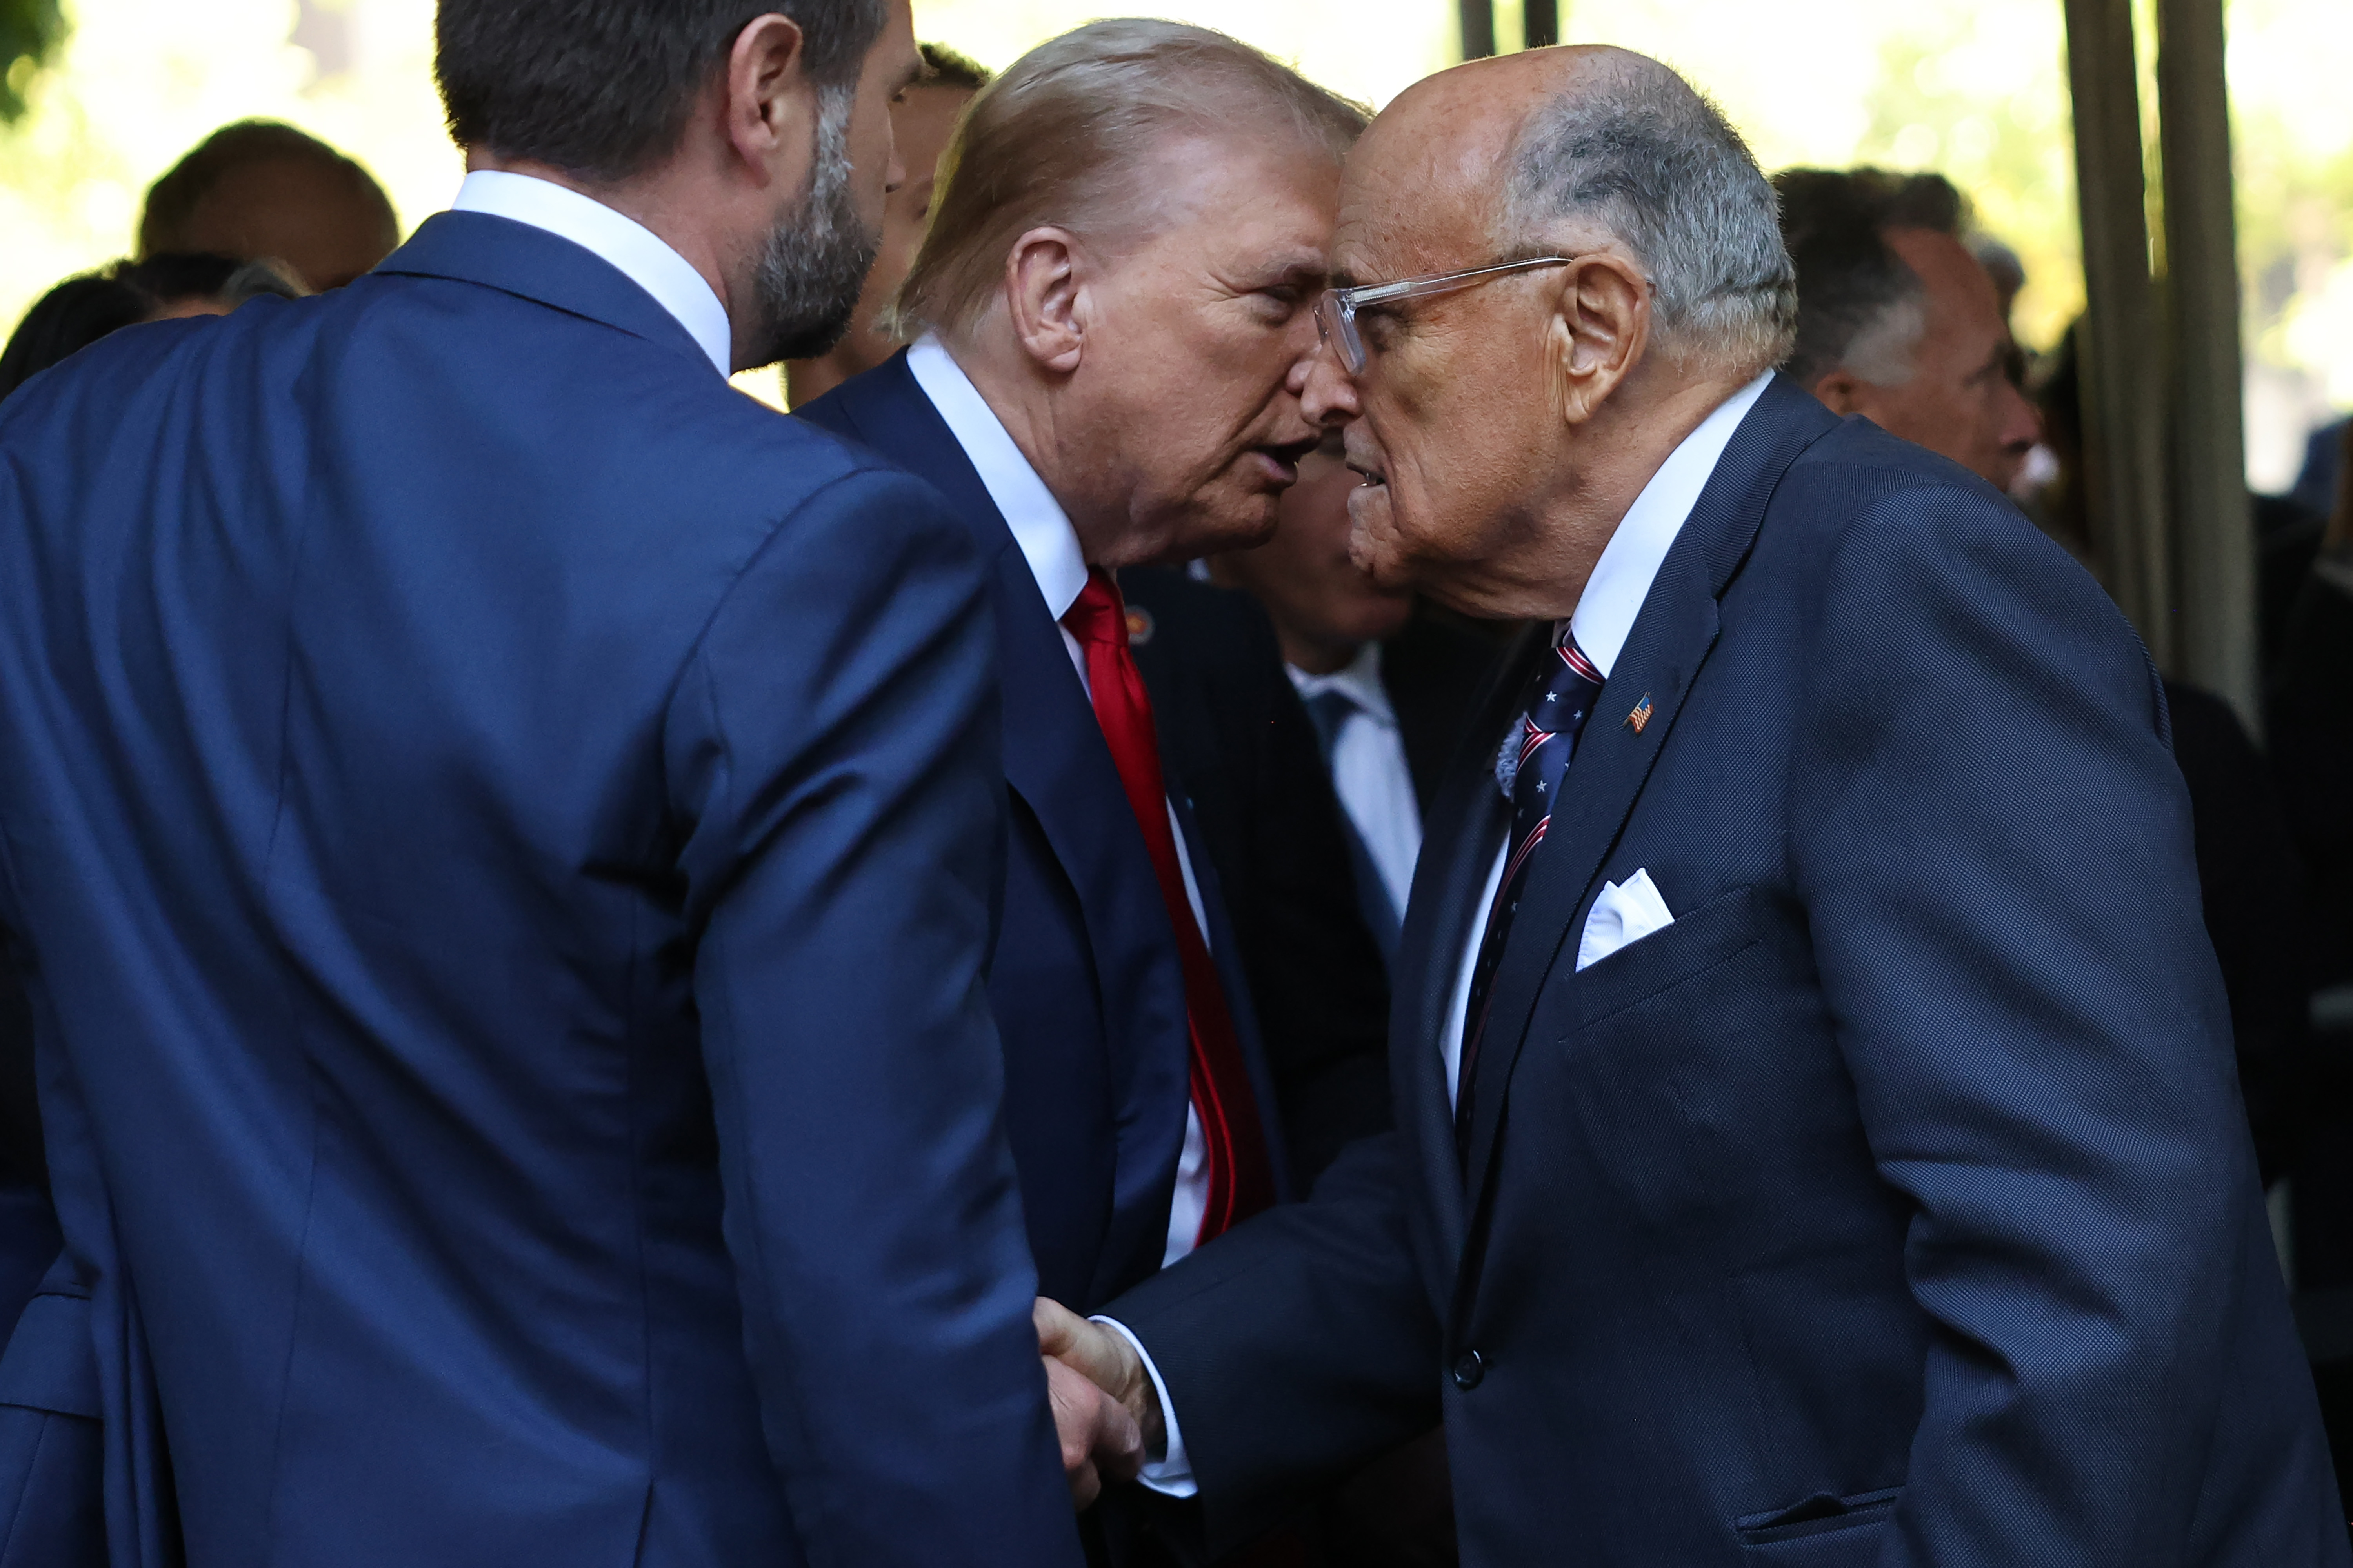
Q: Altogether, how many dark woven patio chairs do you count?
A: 0